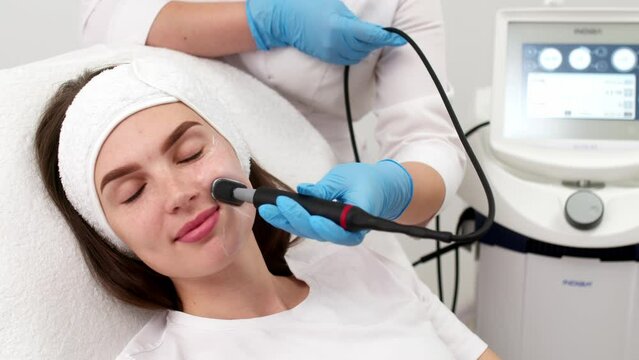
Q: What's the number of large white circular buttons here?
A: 3